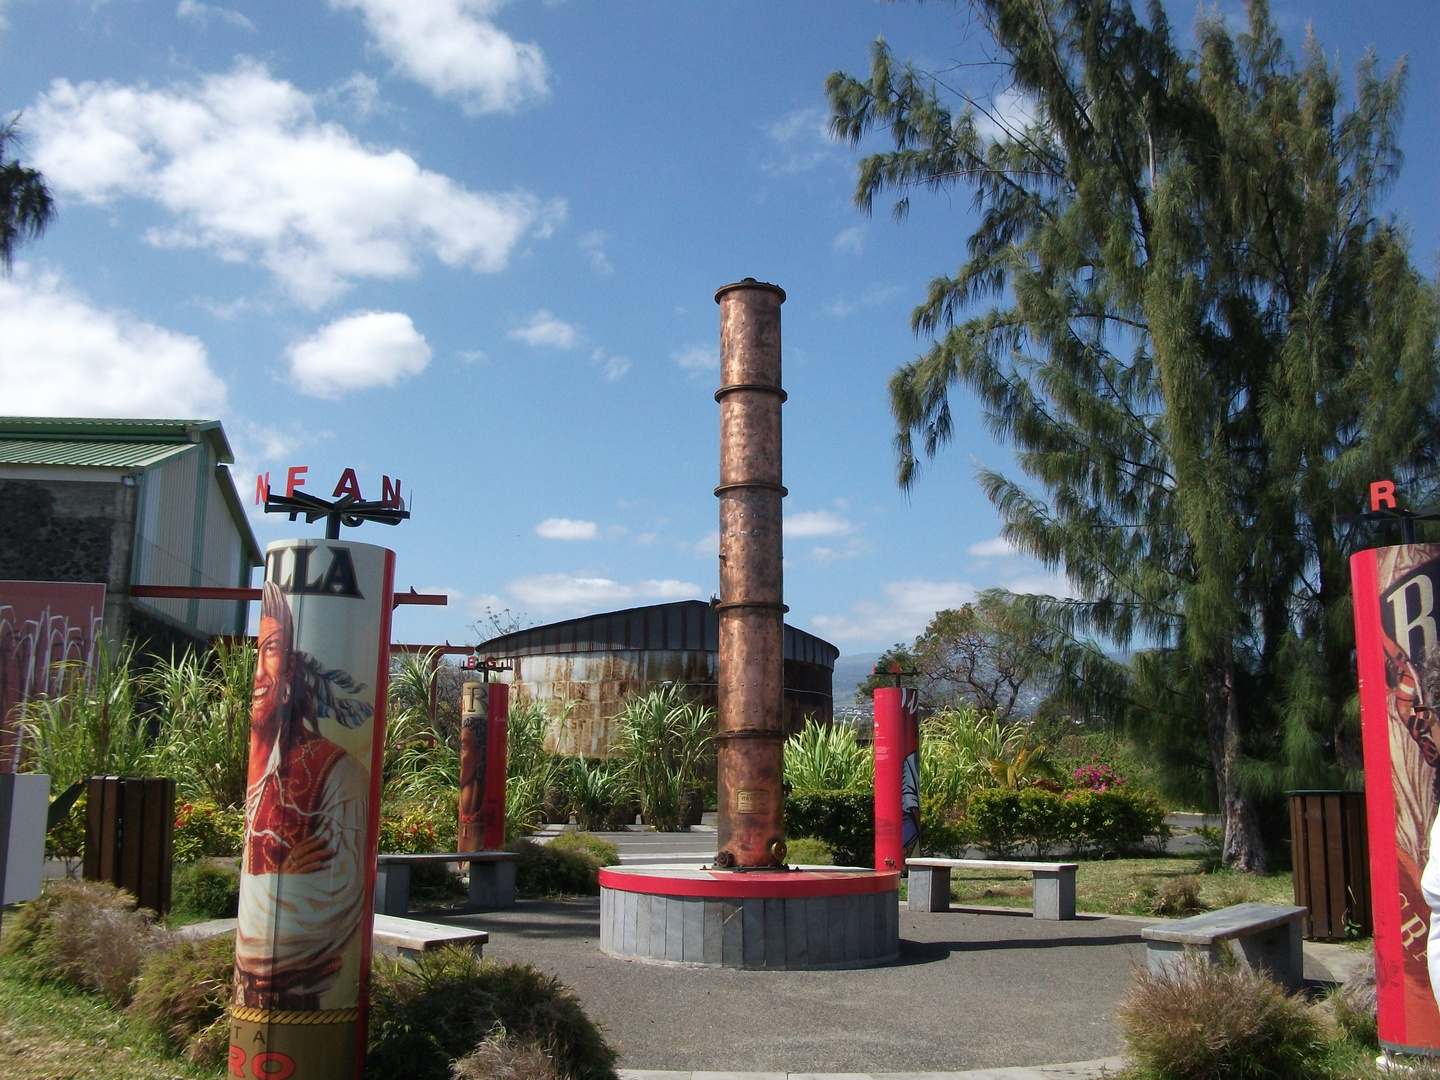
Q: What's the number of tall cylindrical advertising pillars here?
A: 4